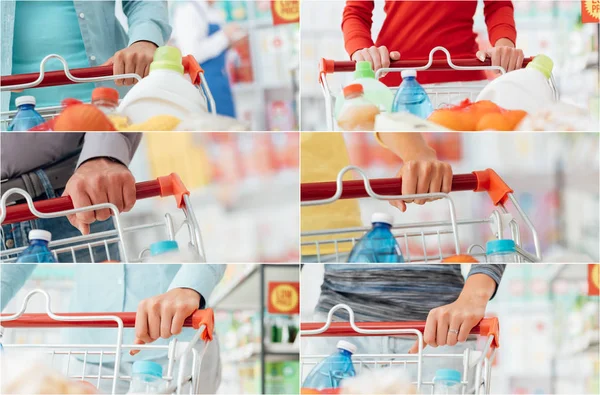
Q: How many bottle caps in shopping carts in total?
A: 14